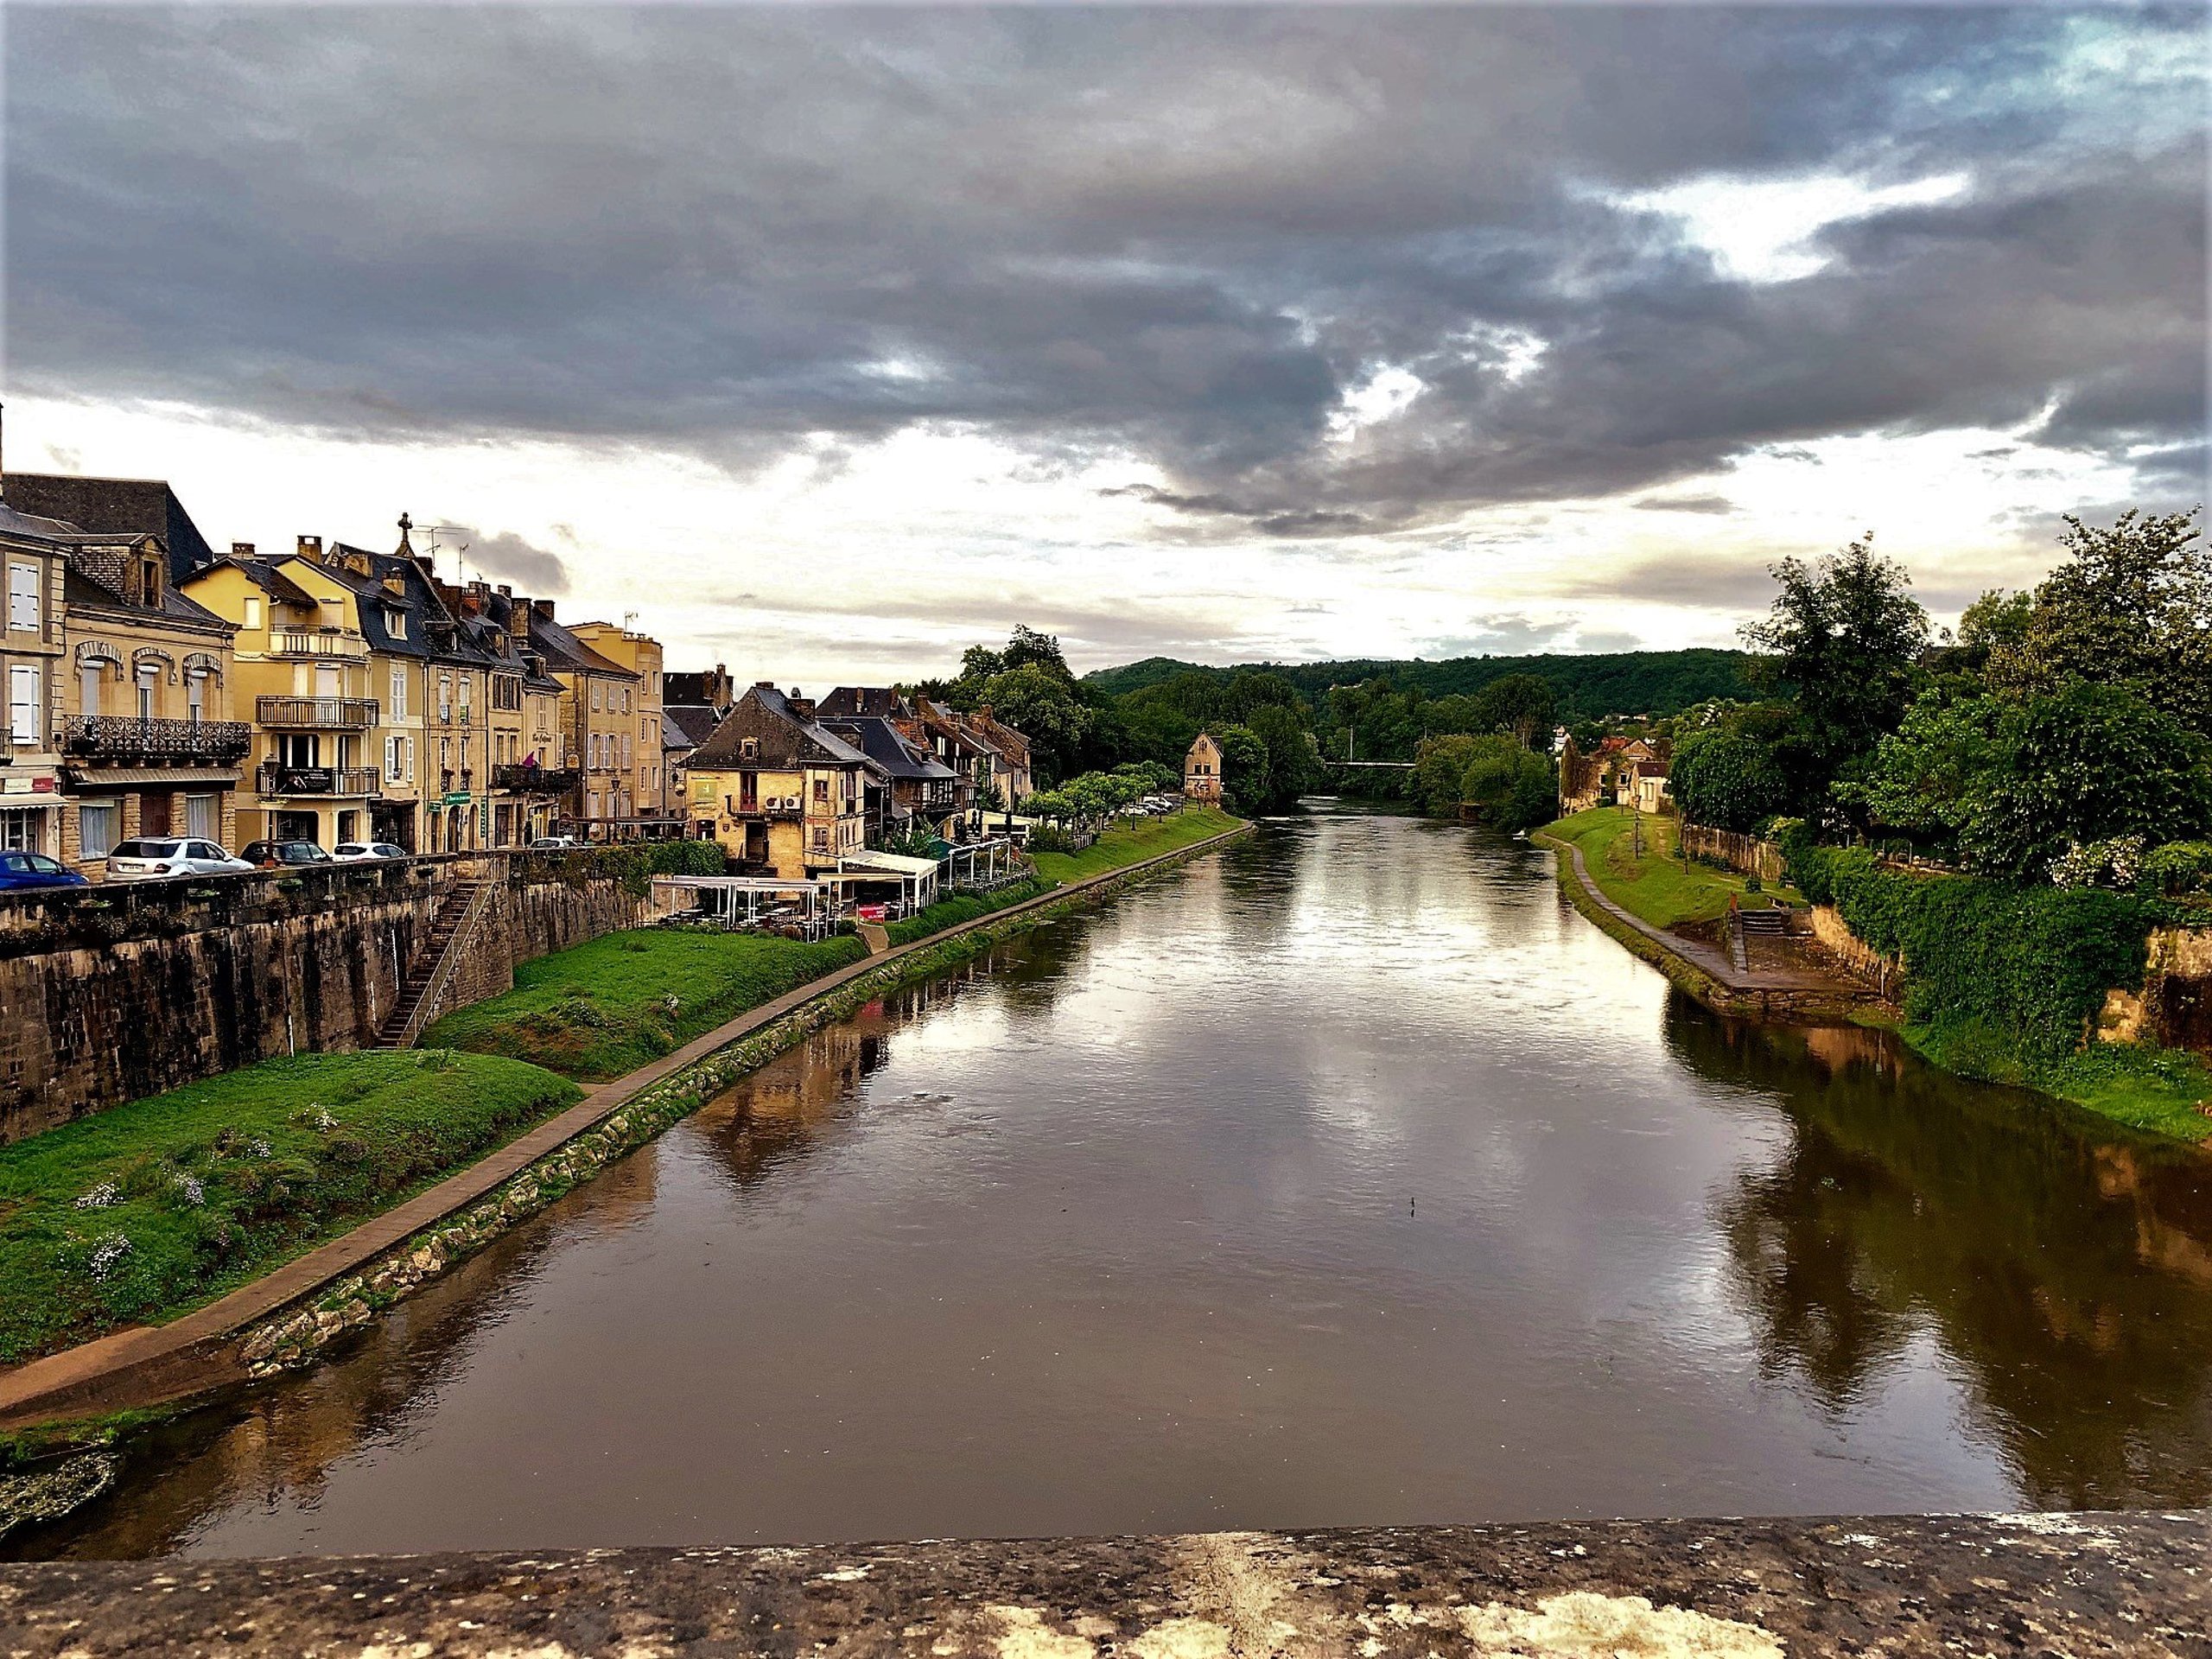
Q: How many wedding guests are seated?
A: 0